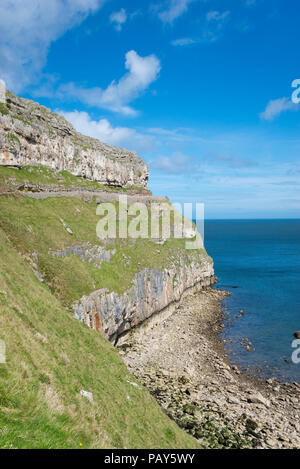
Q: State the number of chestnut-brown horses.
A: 0